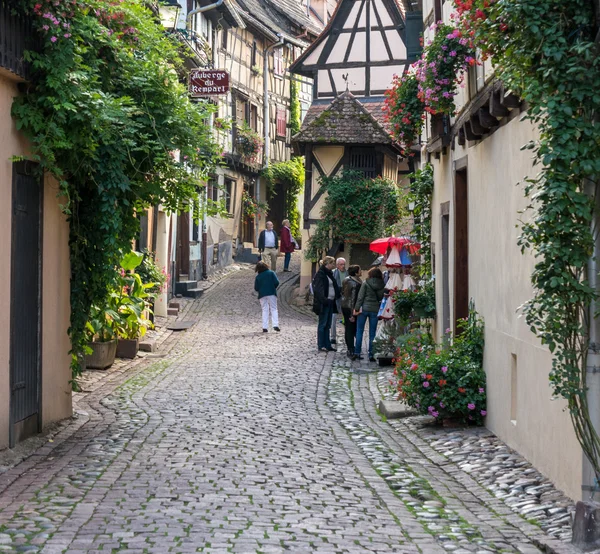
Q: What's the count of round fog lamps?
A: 0